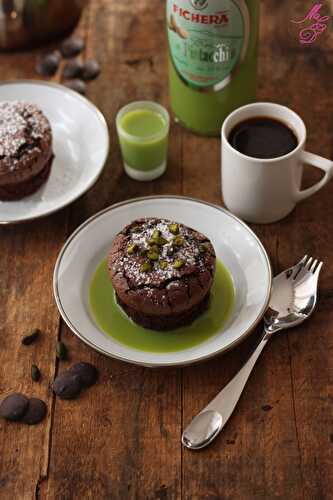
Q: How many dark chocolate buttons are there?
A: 9